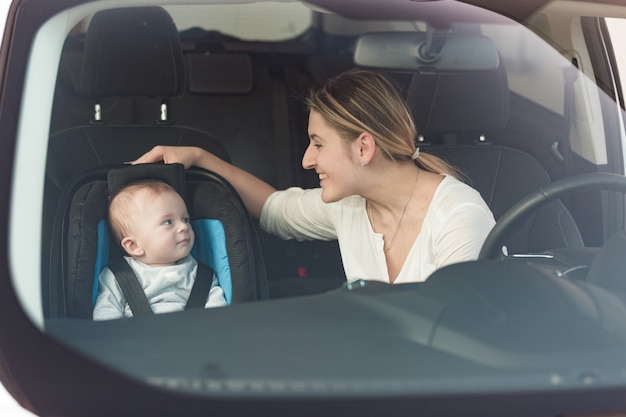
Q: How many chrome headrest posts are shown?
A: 4